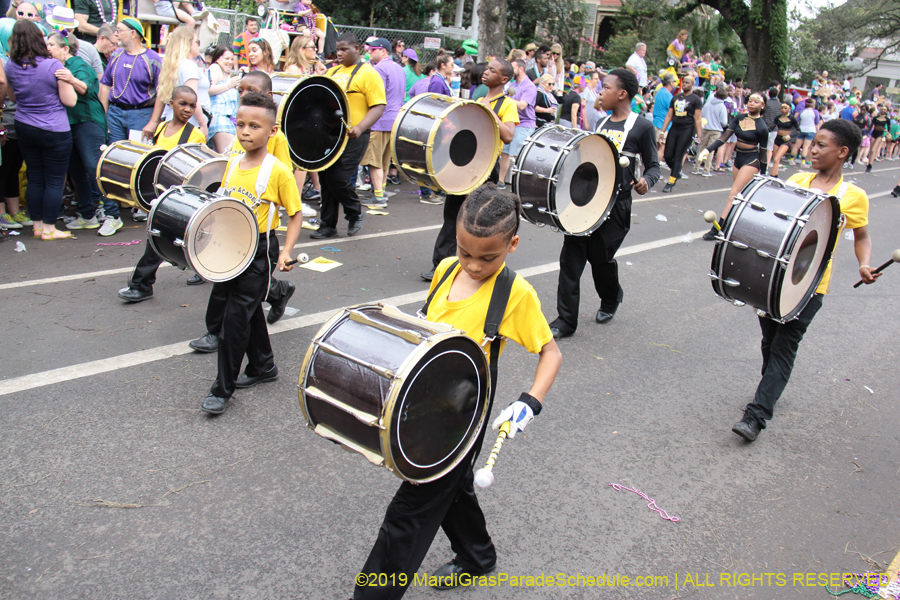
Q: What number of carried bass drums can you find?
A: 8